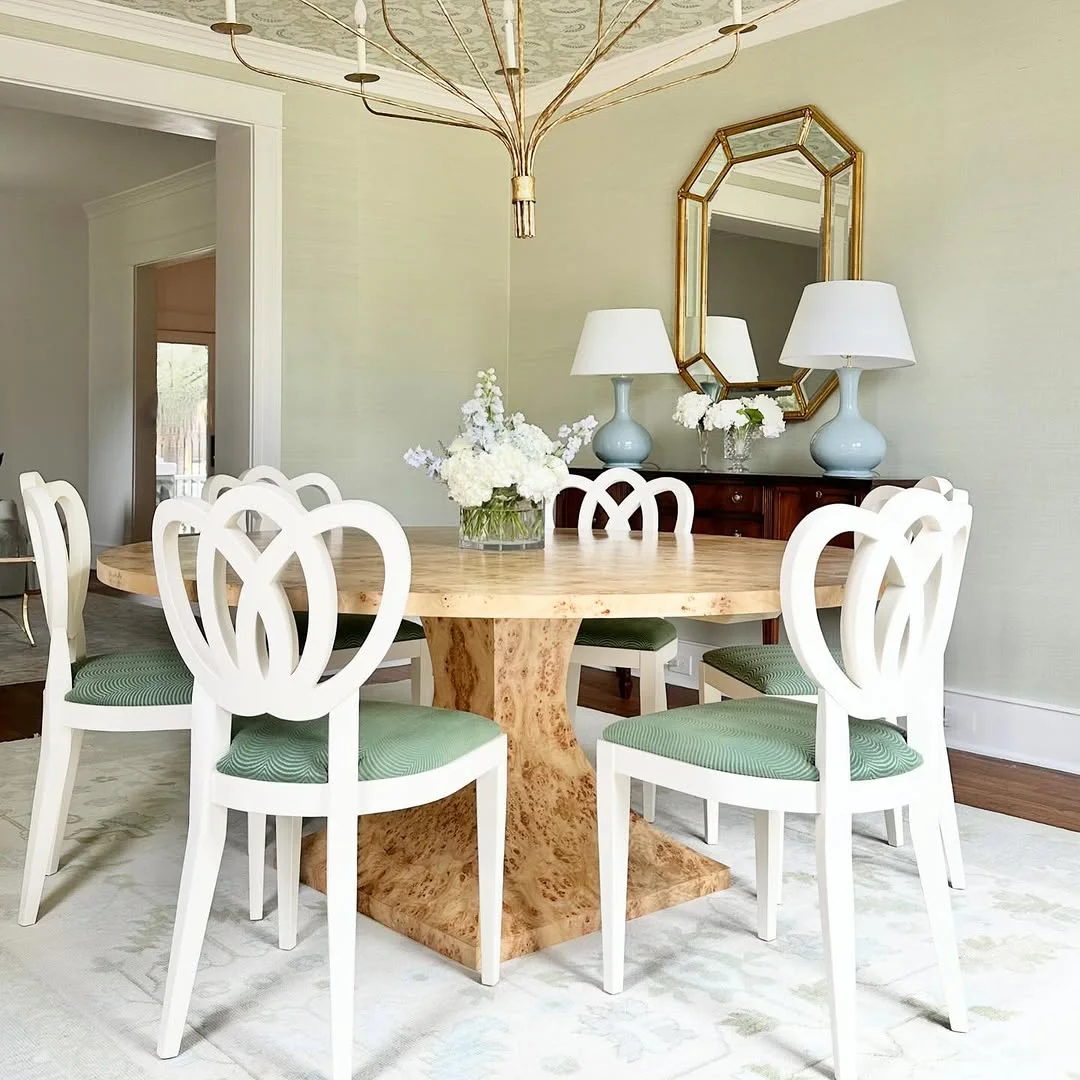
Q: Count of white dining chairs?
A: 6